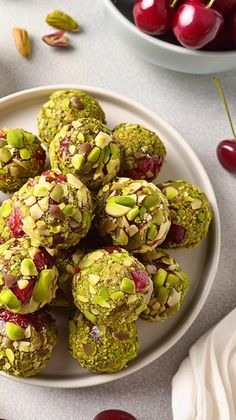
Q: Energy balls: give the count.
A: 14